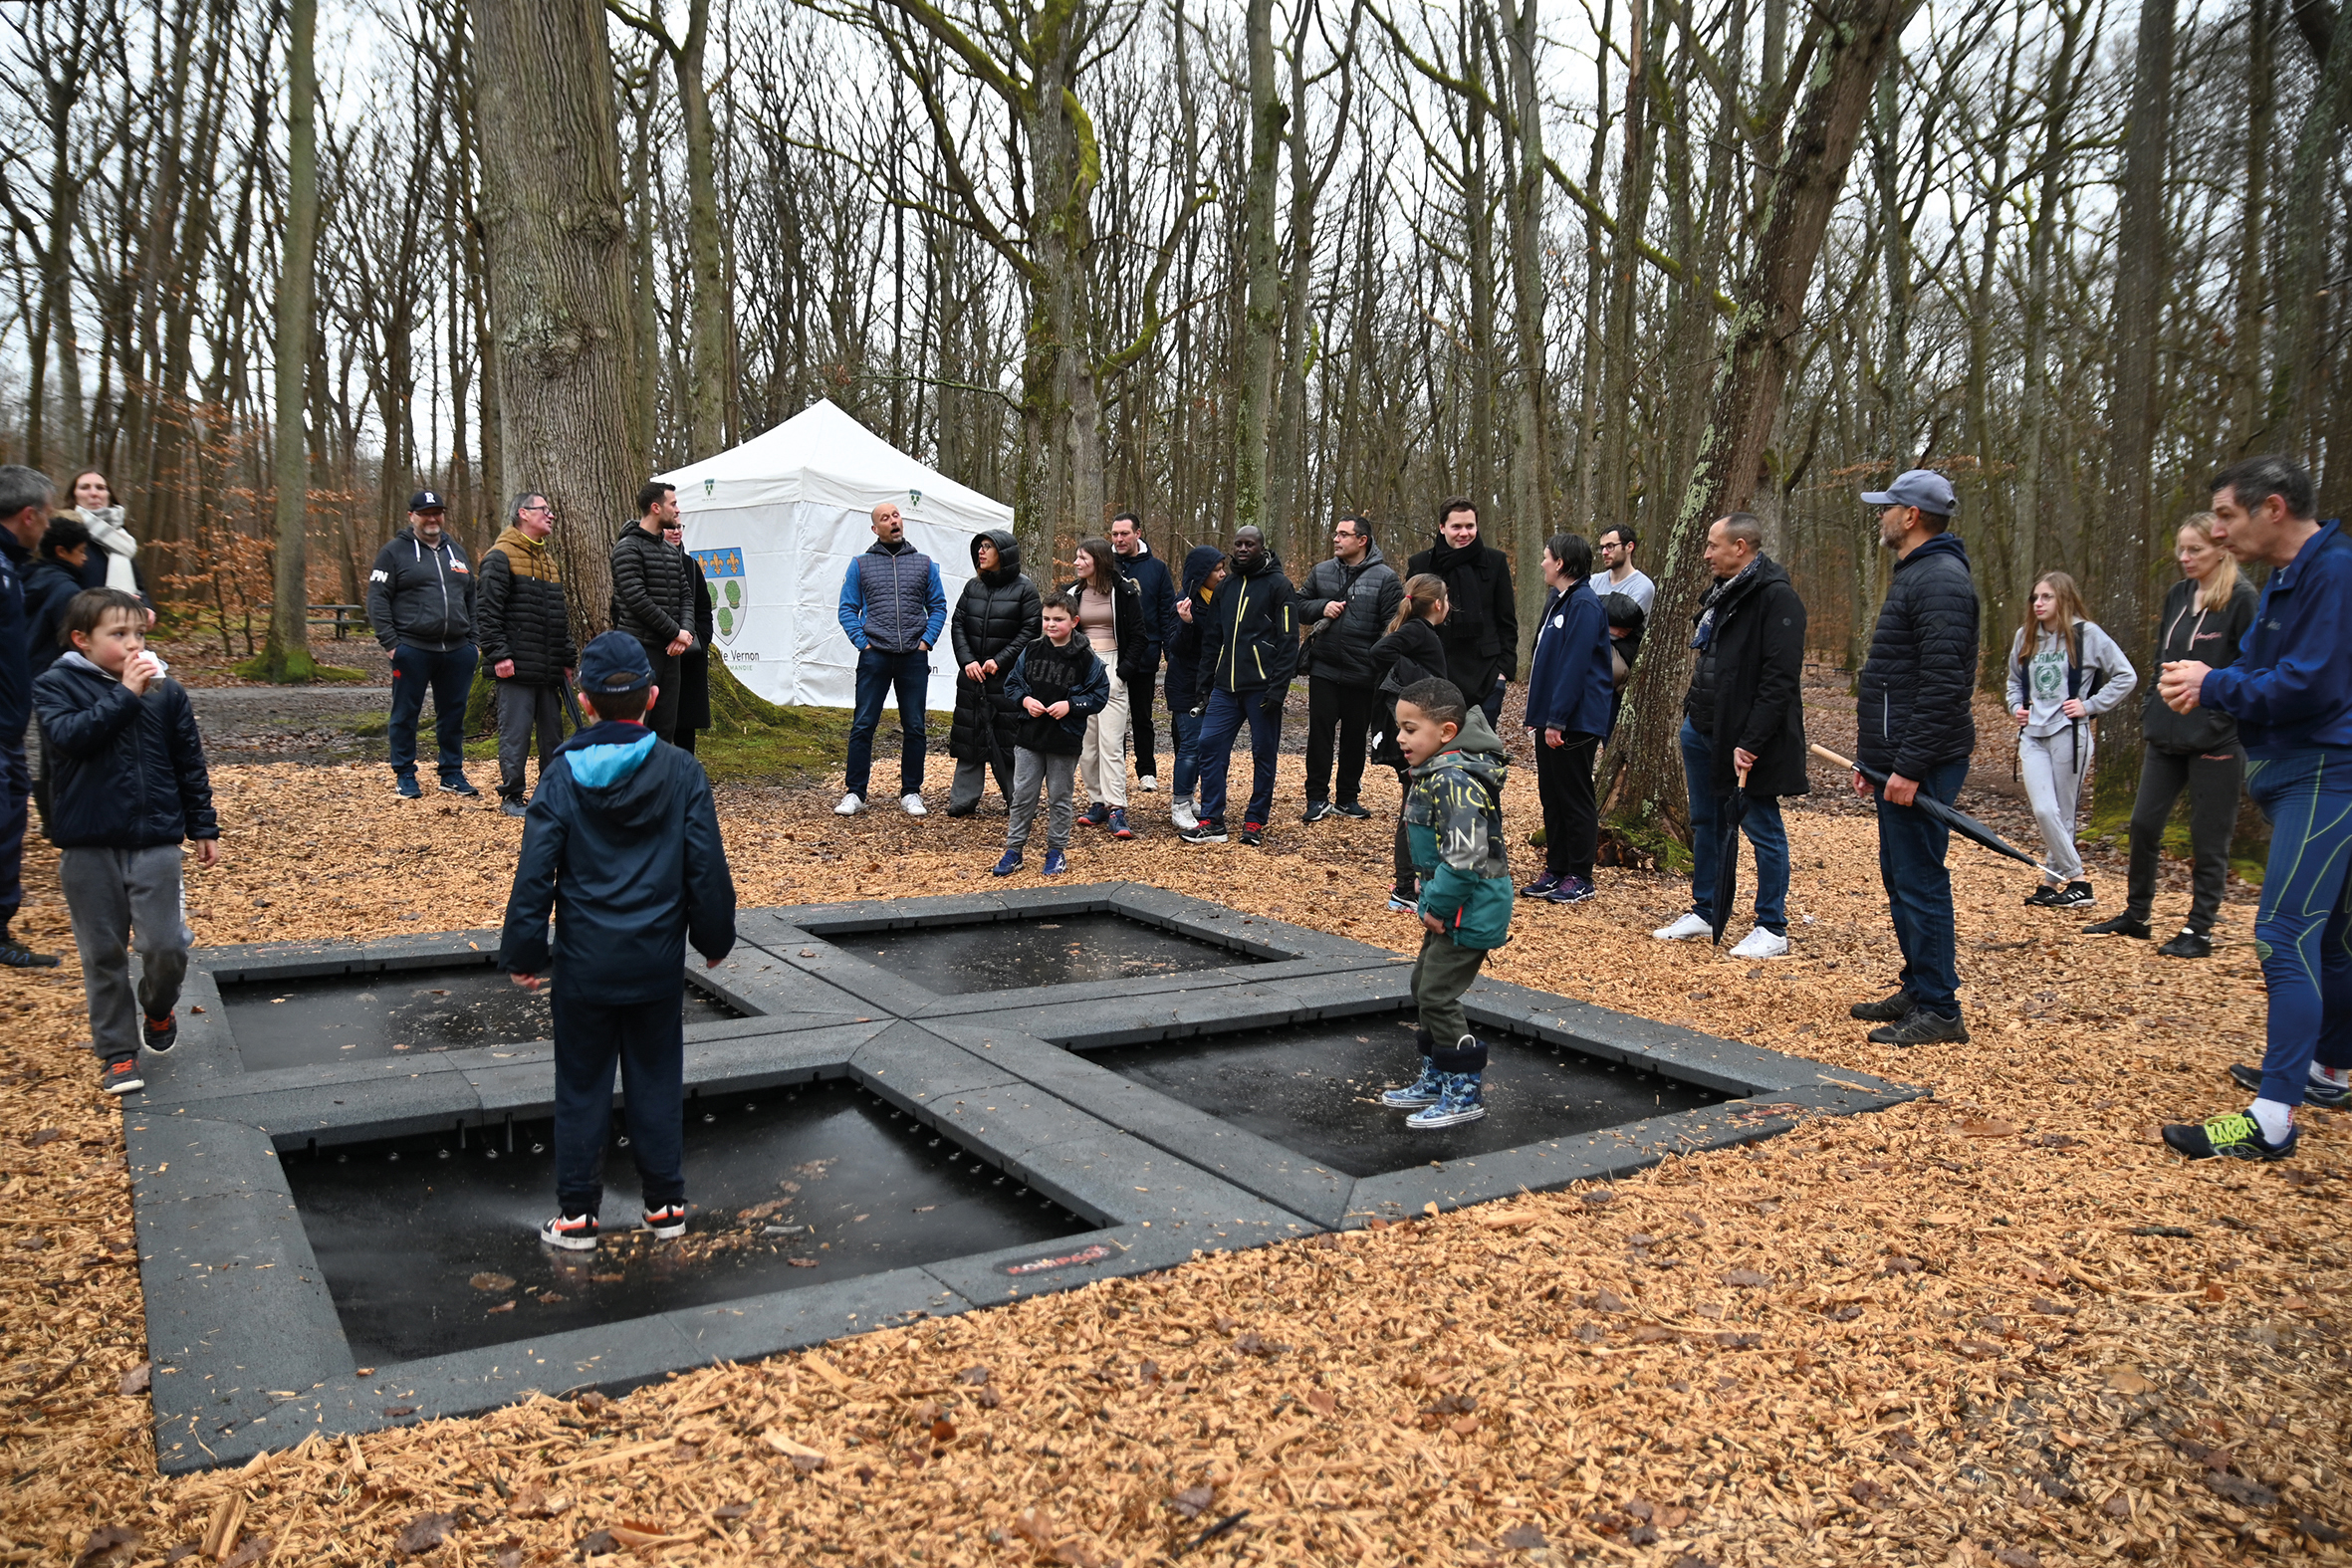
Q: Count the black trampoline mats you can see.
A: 4